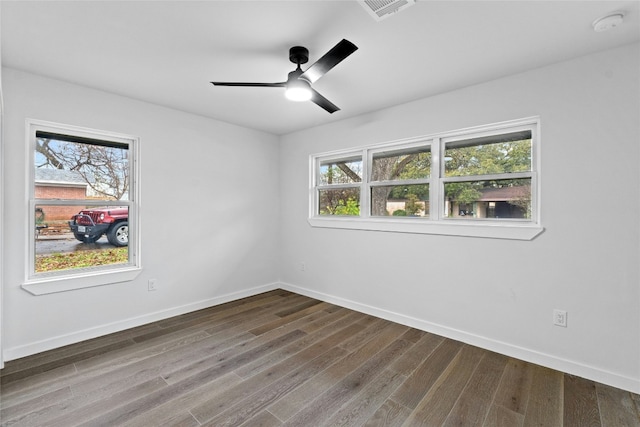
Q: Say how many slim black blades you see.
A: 3